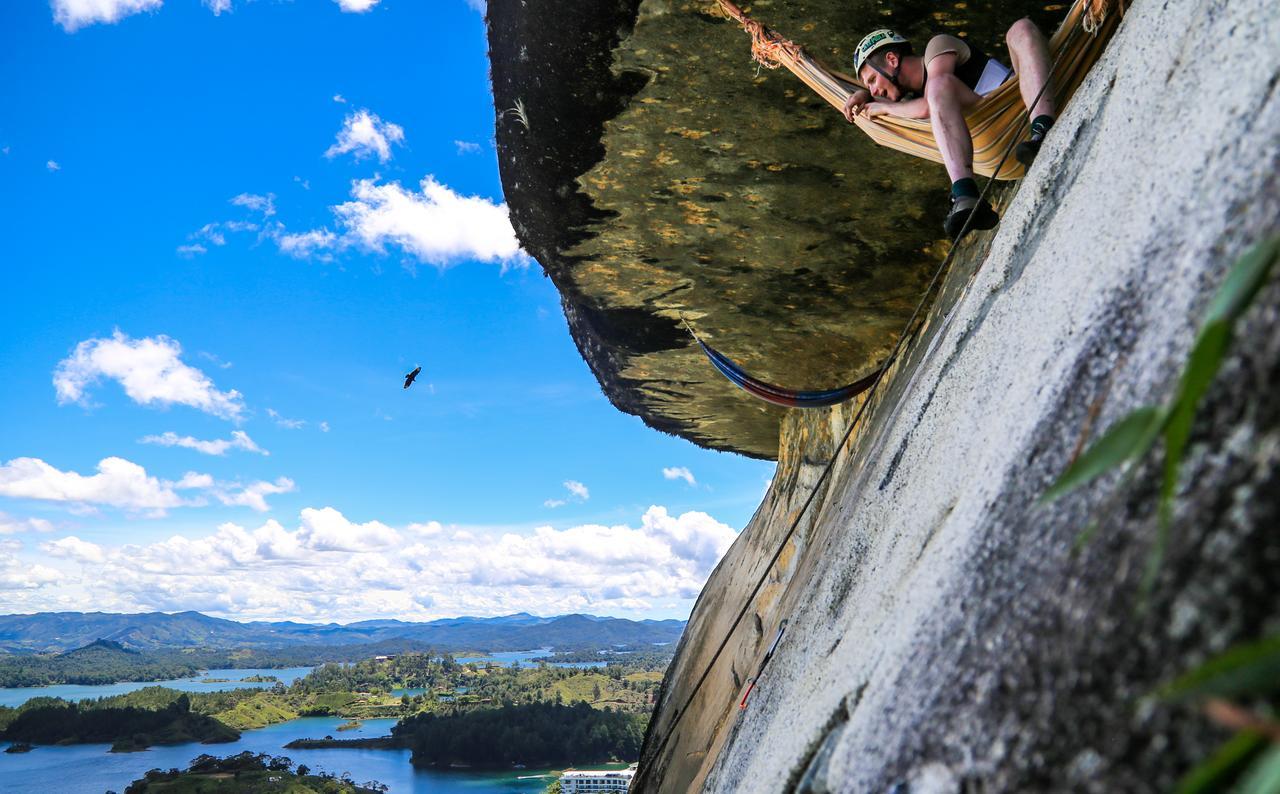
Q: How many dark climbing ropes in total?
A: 1